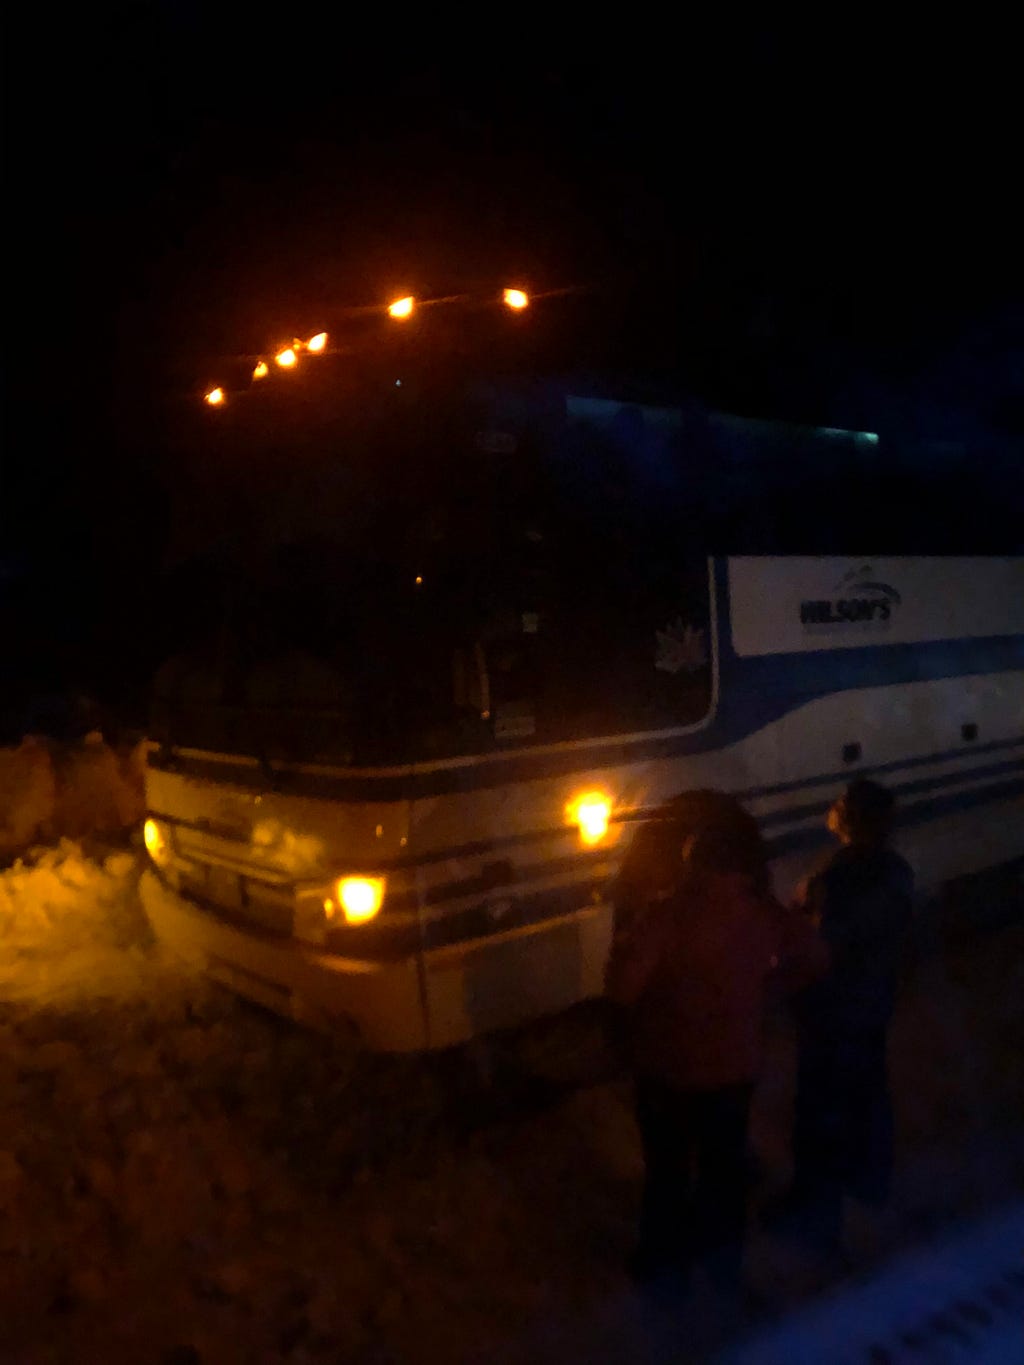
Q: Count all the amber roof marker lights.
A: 6